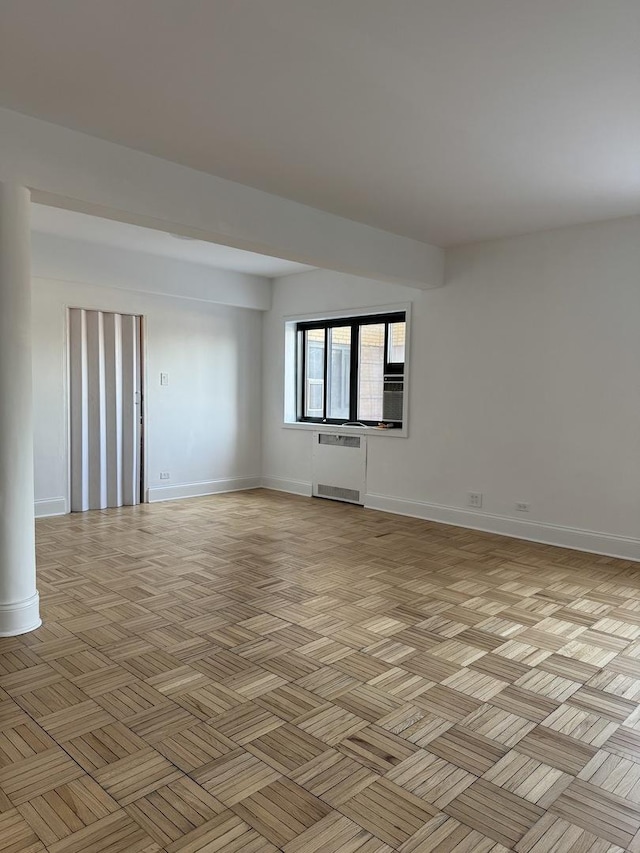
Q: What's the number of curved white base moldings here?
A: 1